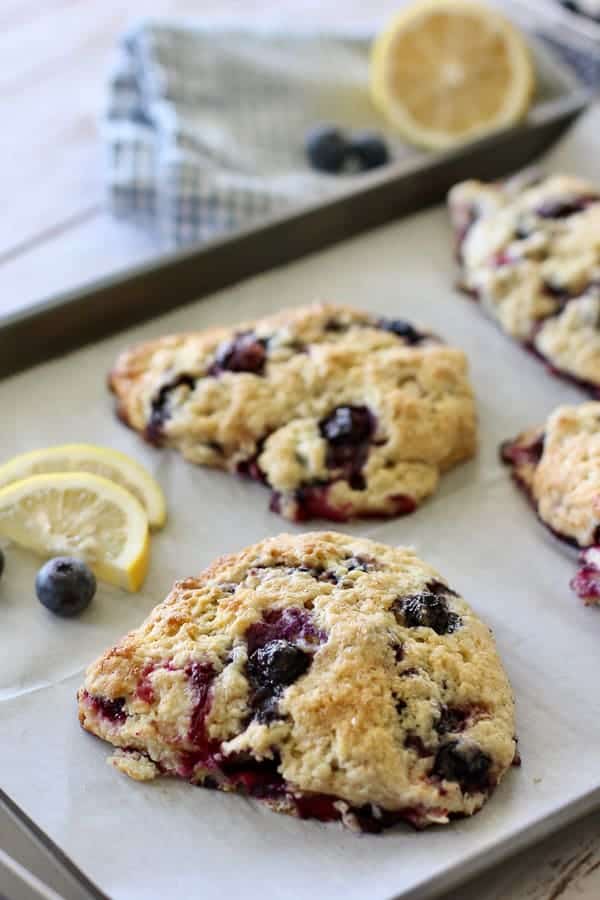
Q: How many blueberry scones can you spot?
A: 4